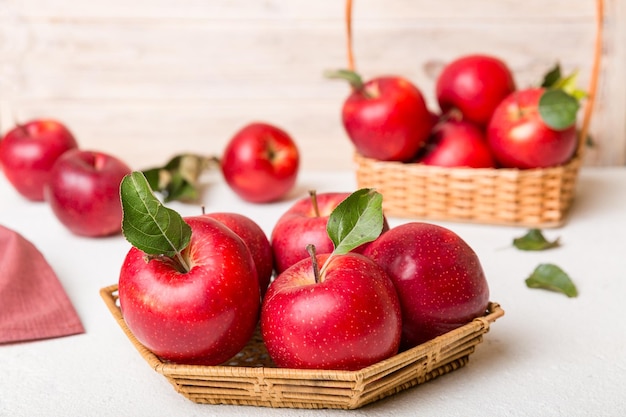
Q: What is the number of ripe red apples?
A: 12